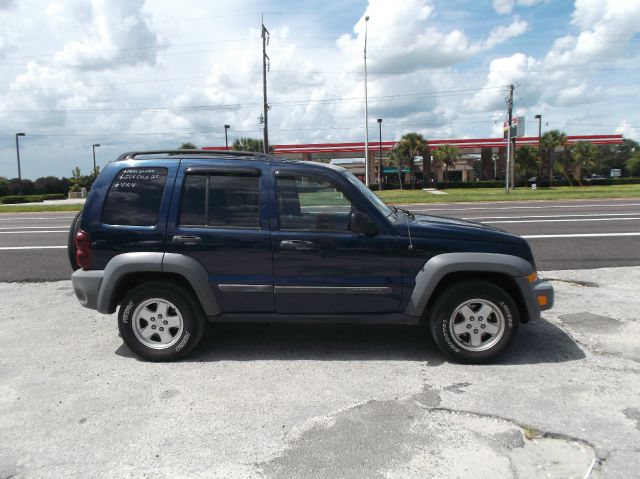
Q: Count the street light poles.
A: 6